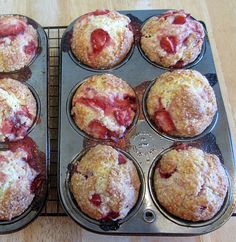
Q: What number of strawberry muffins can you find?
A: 9